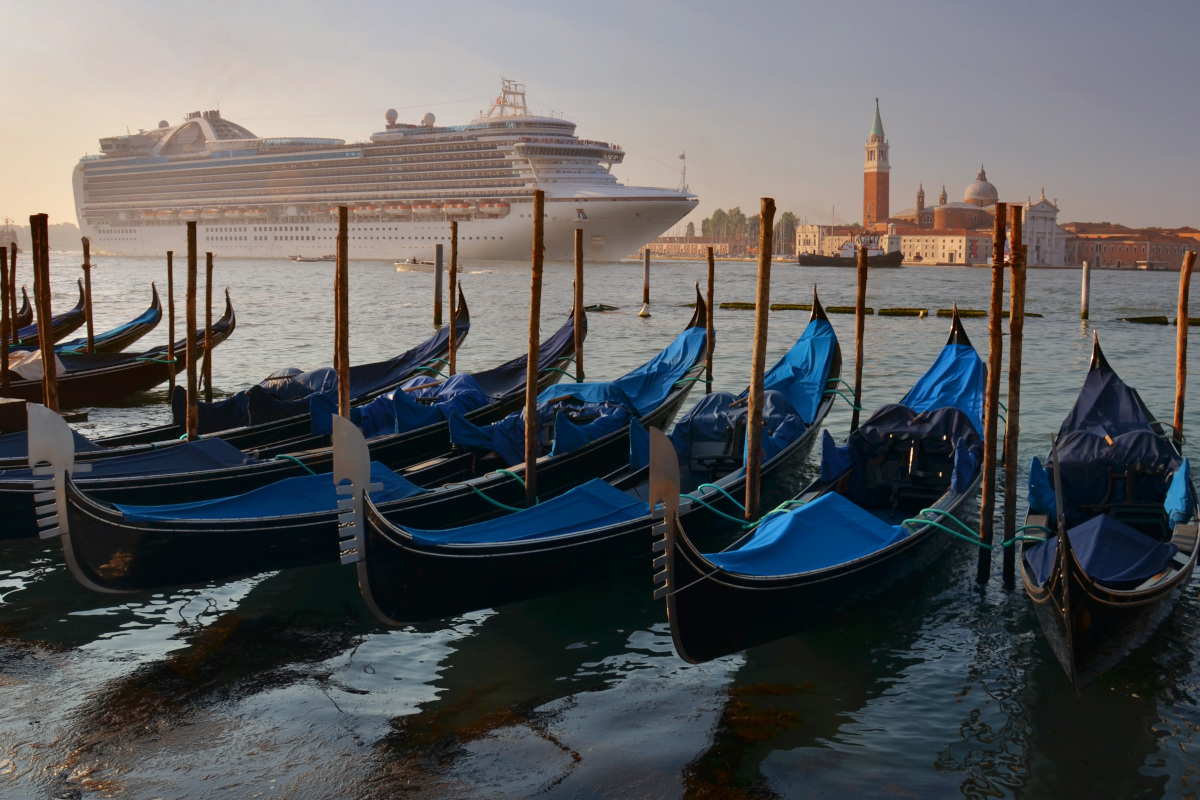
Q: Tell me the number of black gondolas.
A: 10